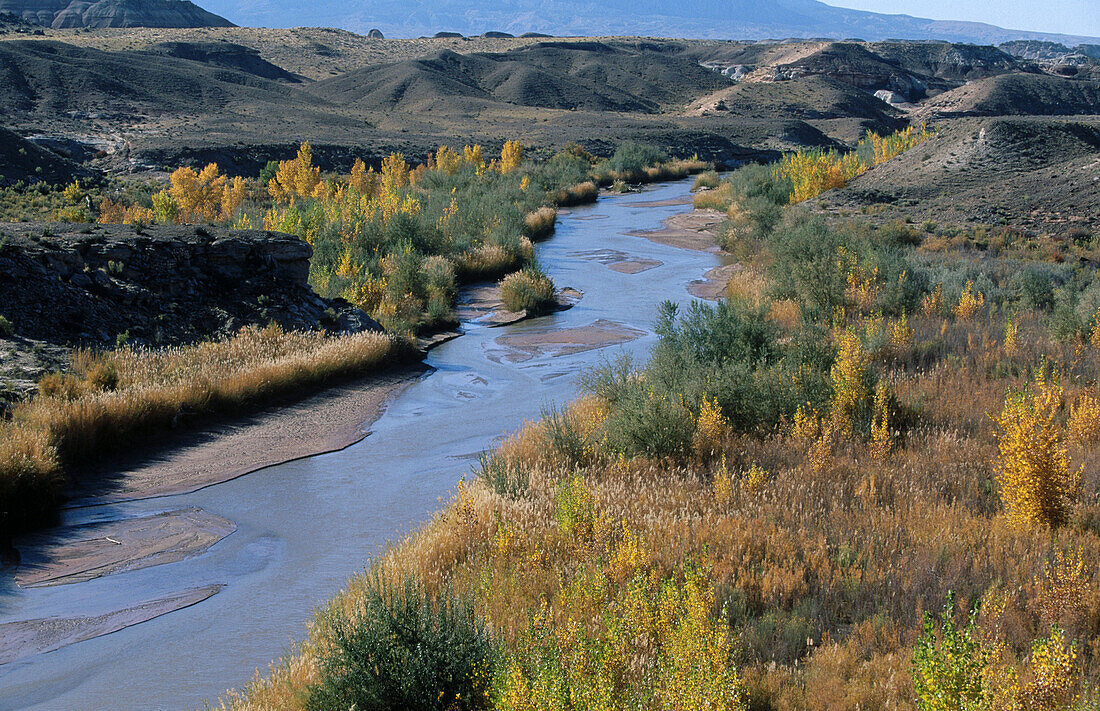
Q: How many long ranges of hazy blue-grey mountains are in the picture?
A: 1